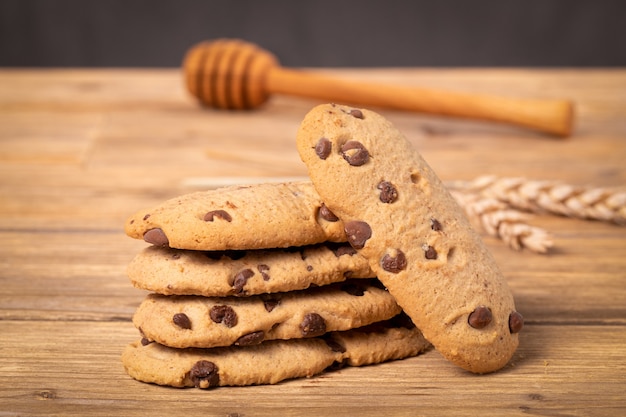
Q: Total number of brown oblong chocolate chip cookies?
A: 5